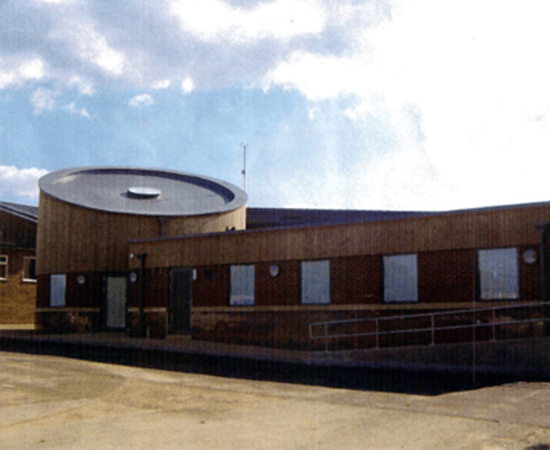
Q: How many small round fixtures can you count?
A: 4